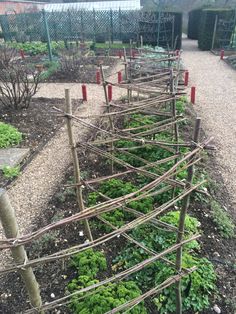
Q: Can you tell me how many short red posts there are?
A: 11